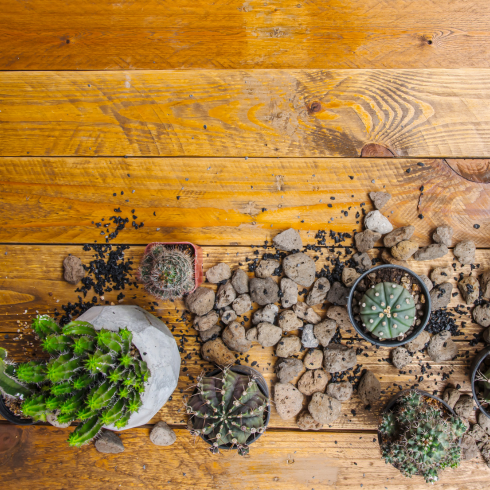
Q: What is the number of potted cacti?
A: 7